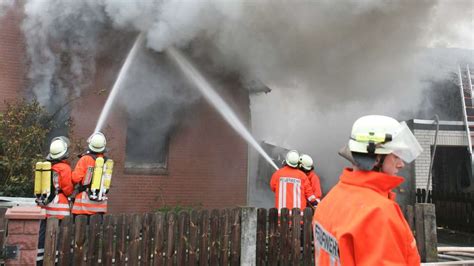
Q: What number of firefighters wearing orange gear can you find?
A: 5